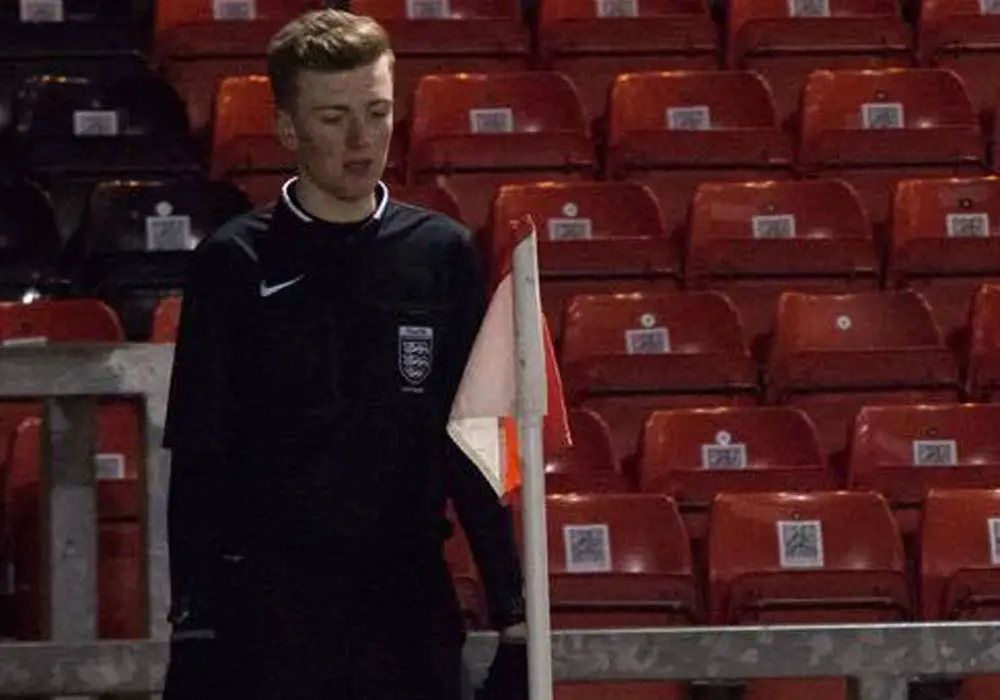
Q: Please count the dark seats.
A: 4